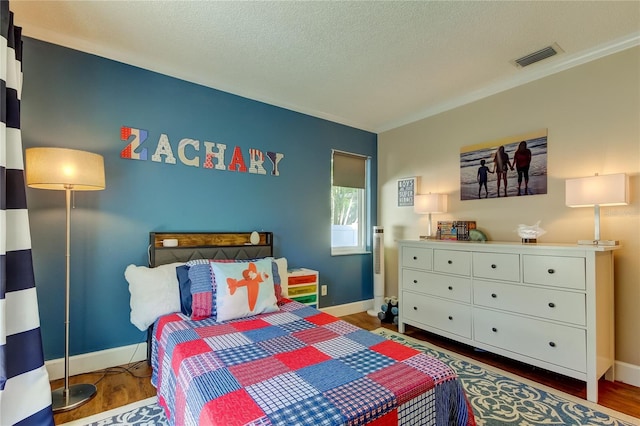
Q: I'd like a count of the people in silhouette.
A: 3